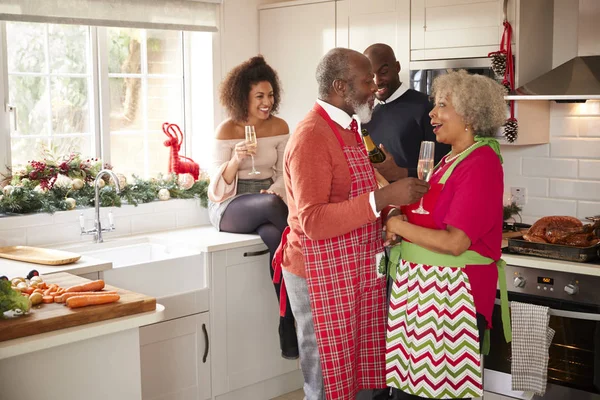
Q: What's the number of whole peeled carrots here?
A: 3